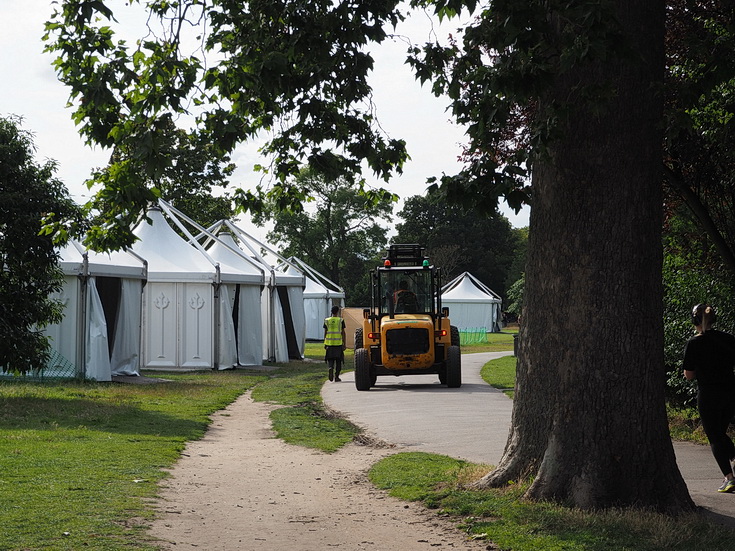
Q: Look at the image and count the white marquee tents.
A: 5